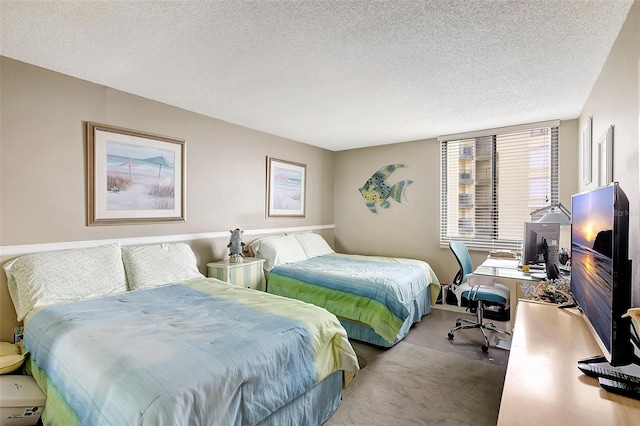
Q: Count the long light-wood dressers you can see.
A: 1